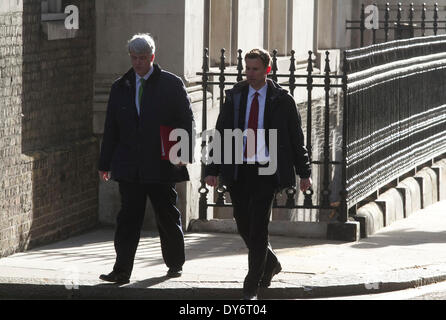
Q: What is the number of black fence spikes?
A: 14